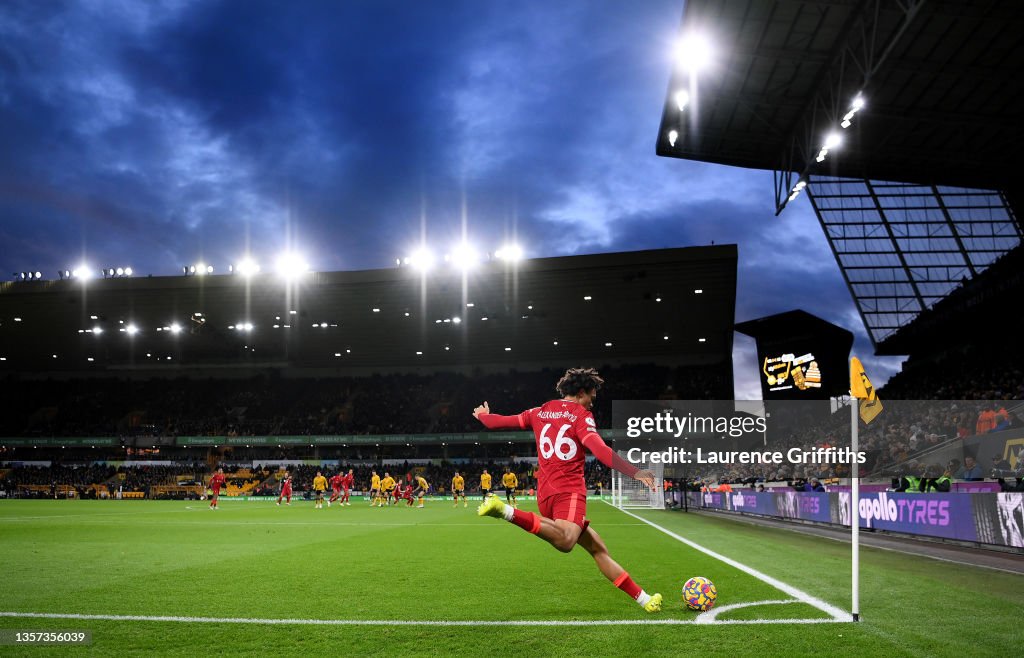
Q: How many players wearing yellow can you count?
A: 7